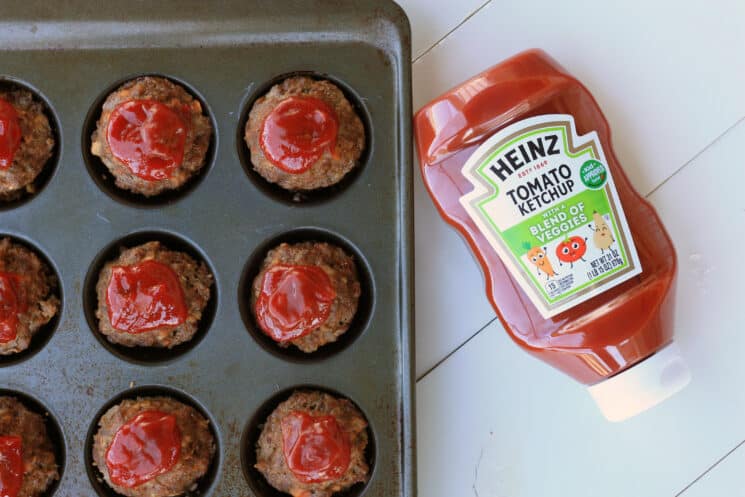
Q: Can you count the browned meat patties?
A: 9